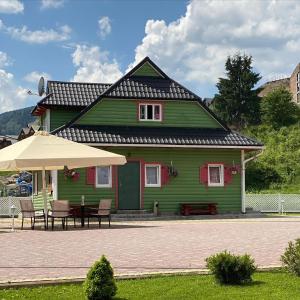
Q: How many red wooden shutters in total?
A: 4